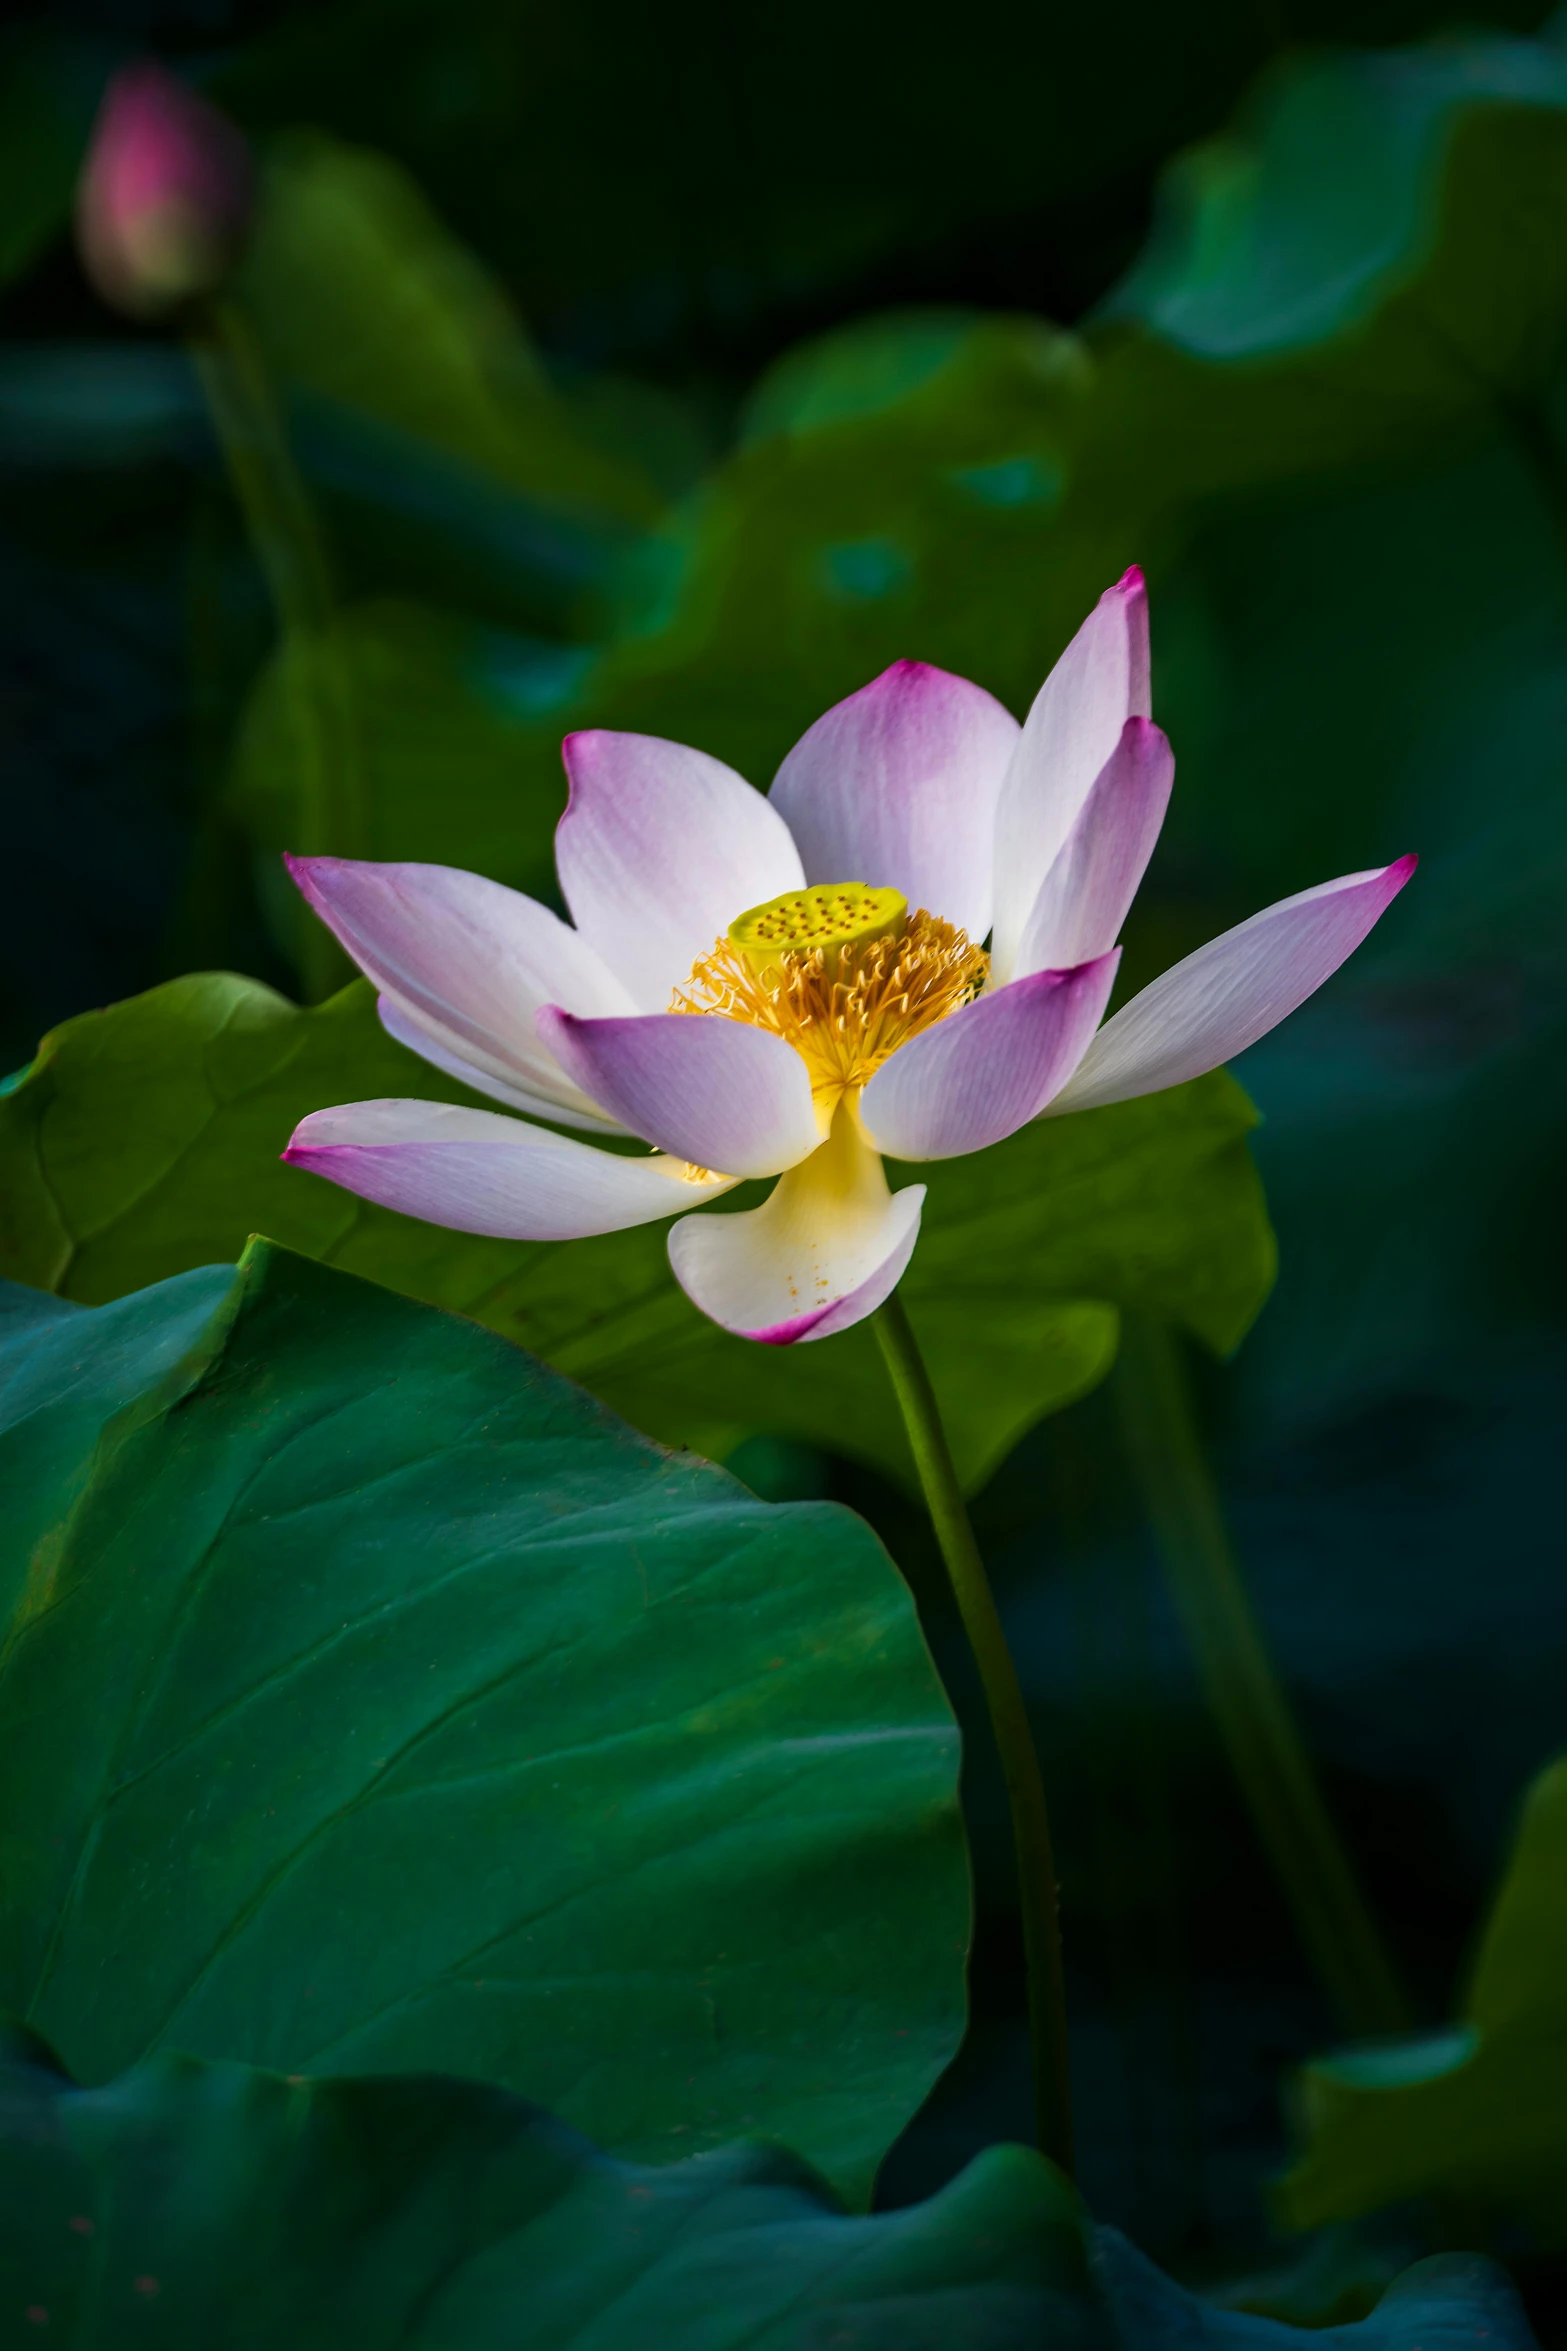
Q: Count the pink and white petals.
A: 11